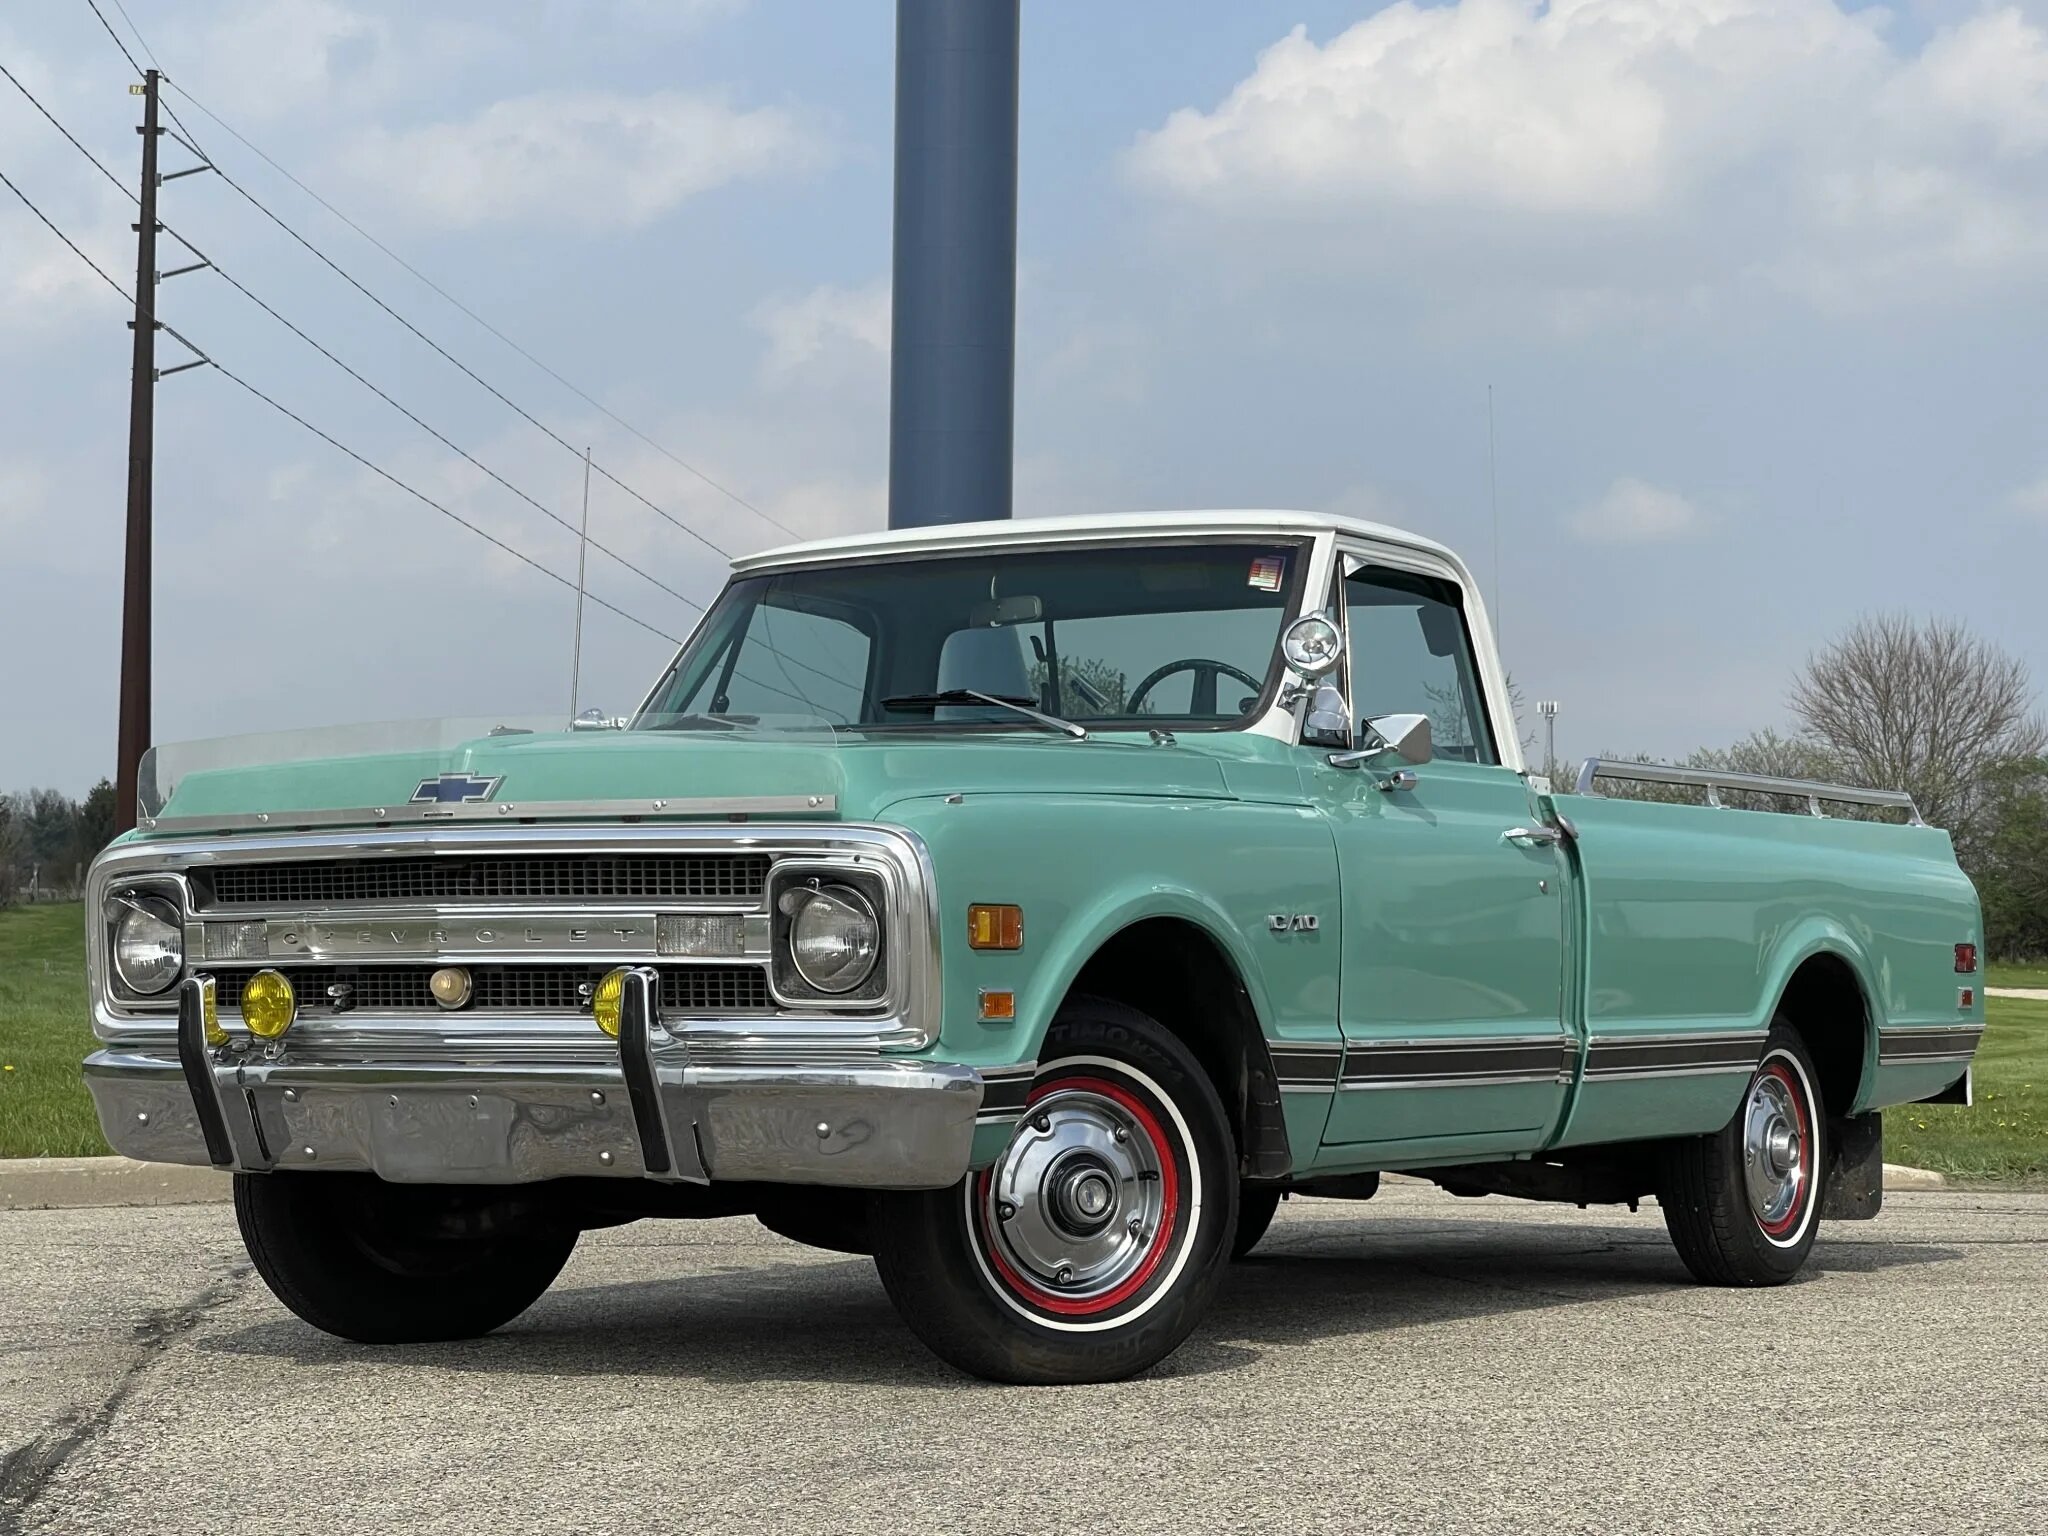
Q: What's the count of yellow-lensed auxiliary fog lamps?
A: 2